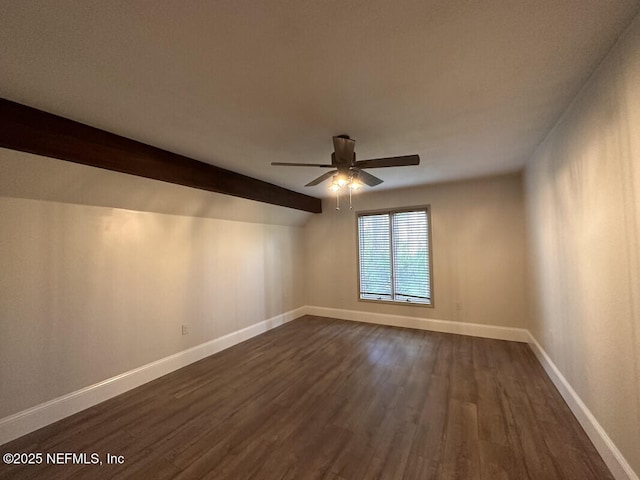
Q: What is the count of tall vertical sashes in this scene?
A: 2